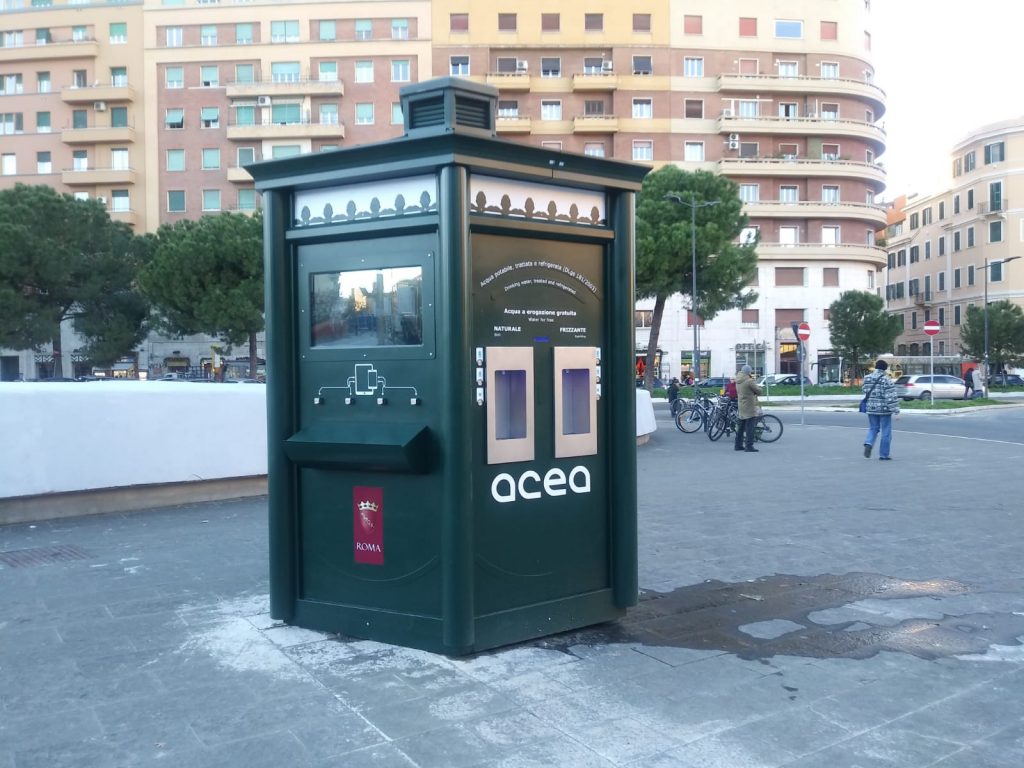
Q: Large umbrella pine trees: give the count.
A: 3